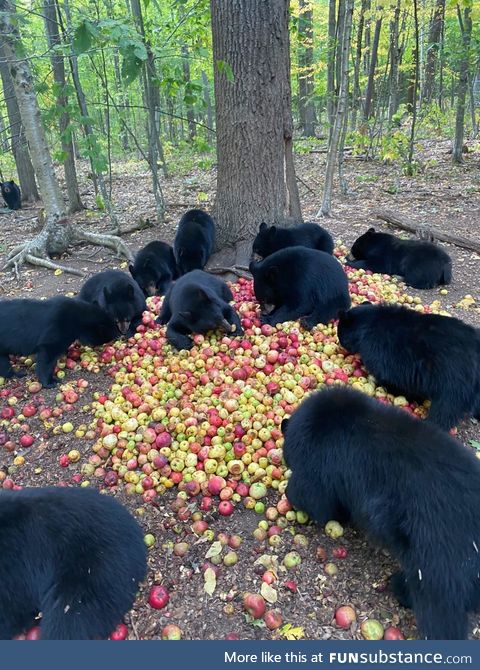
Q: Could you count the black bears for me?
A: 12